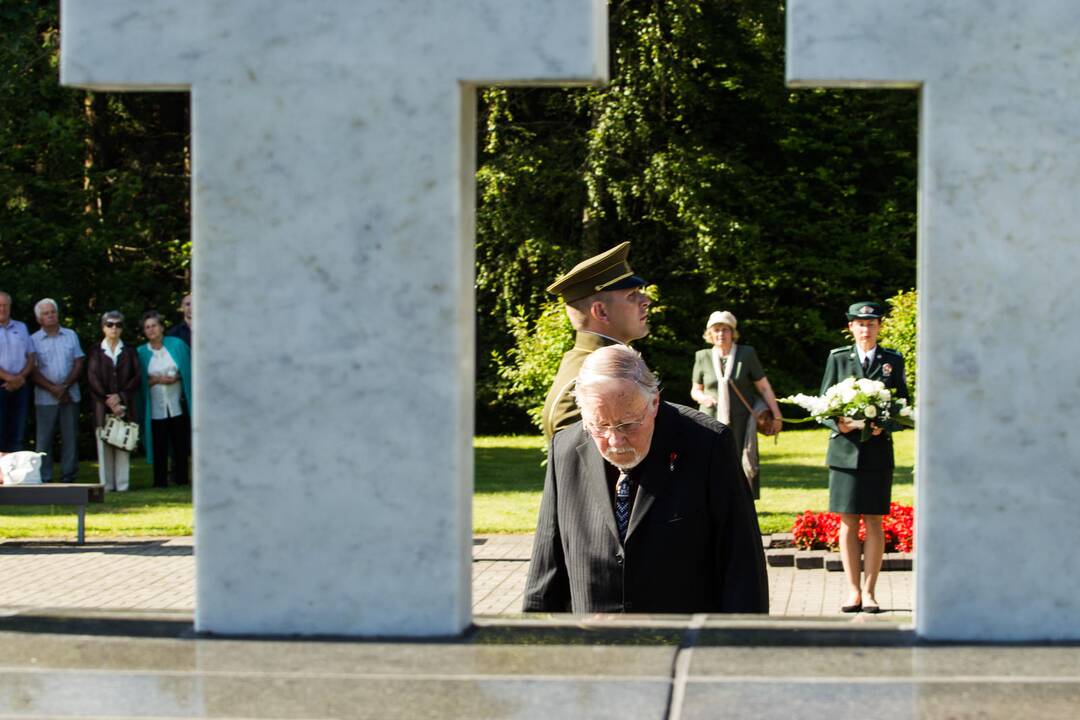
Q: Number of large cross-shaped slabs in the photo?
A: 2